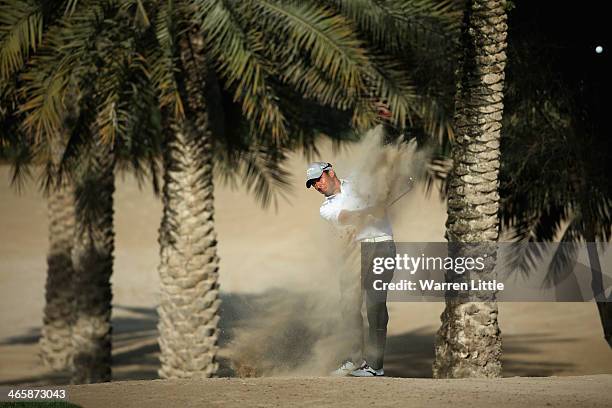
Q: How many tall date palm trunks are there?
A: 4